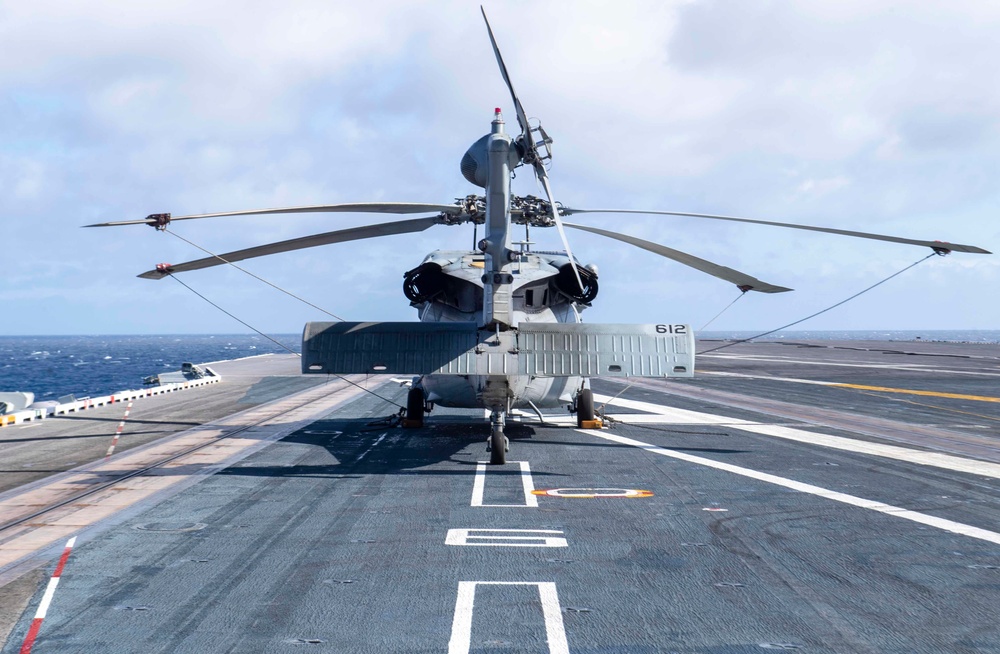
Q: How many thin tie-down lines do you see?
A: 4